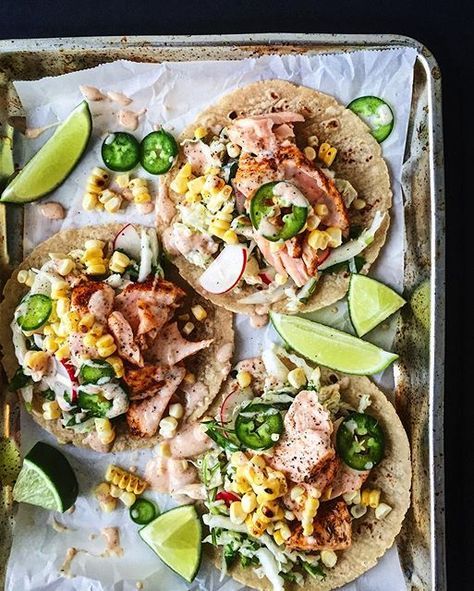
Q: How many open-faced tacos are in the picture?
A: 3